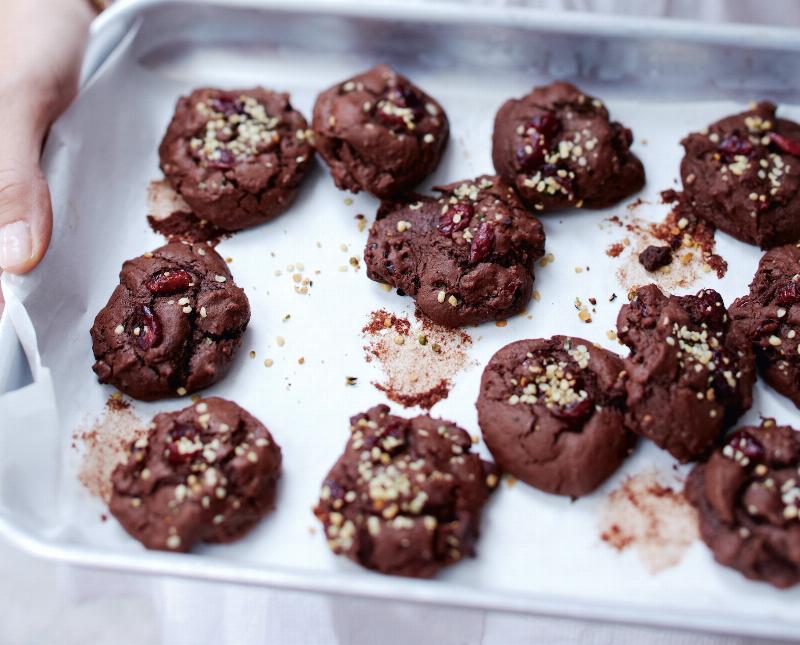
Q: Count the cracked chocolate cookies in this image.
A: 12